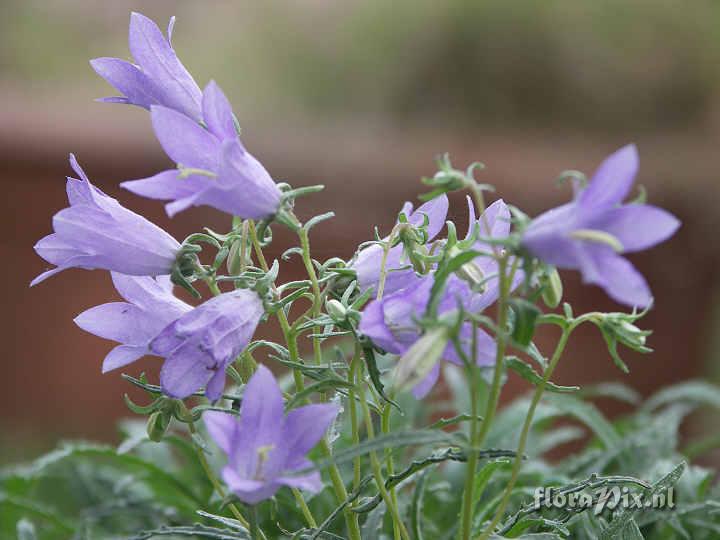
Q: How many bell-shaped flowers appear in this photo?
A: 10